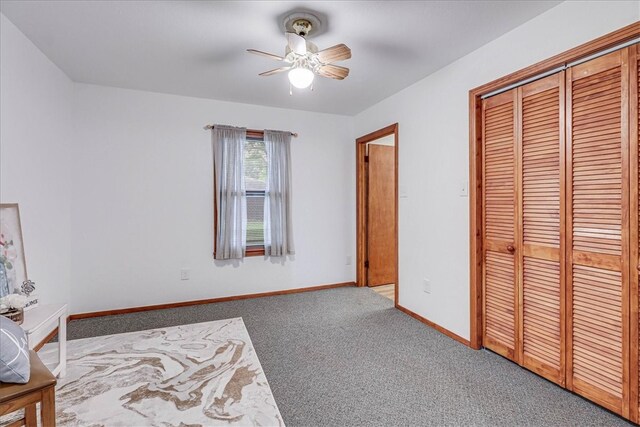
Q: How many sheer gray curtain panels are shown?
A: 2